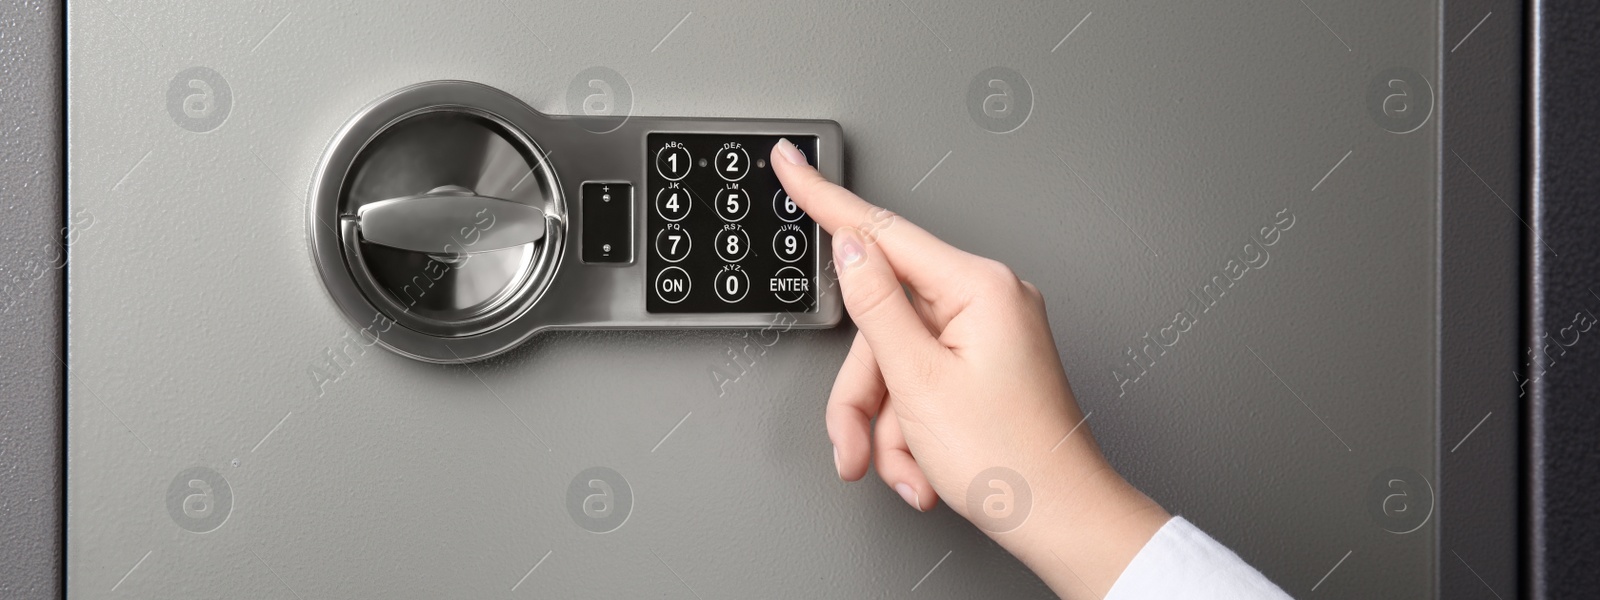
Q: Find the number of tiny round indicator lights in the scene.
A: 2